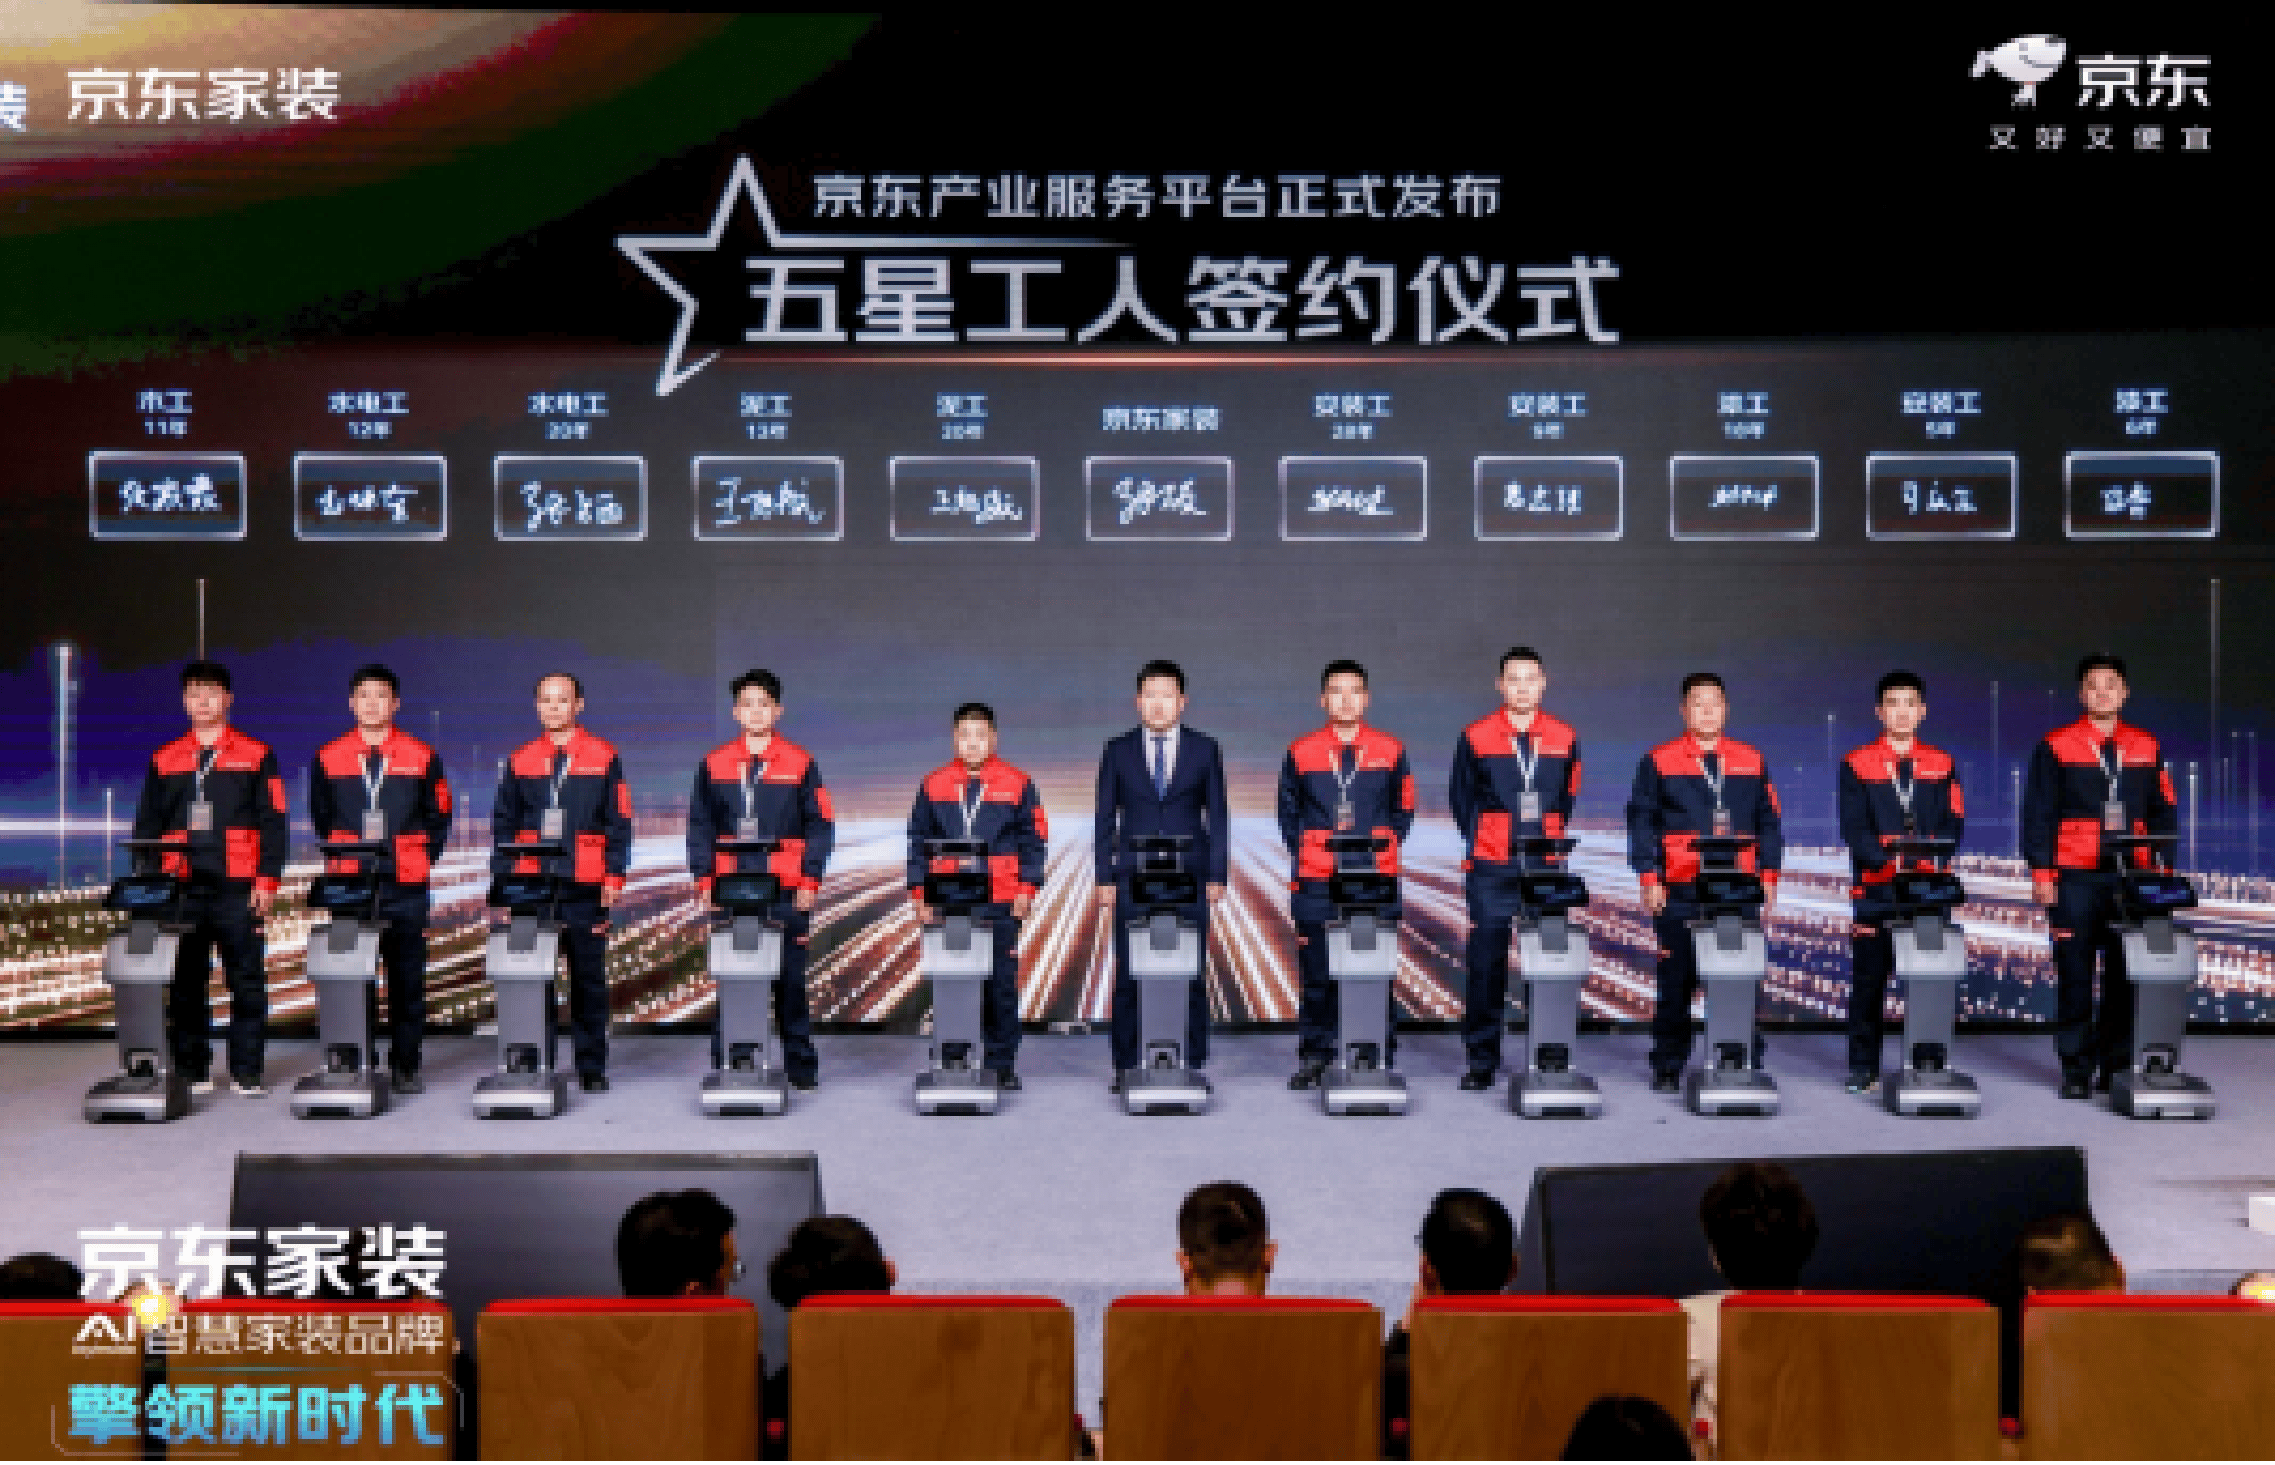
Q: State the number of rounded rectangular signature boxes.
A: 11